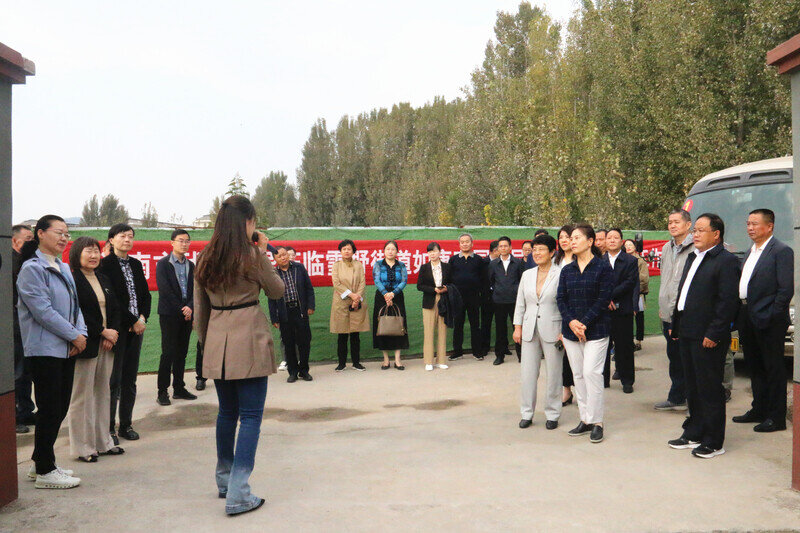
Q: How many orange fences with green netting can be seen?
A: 0